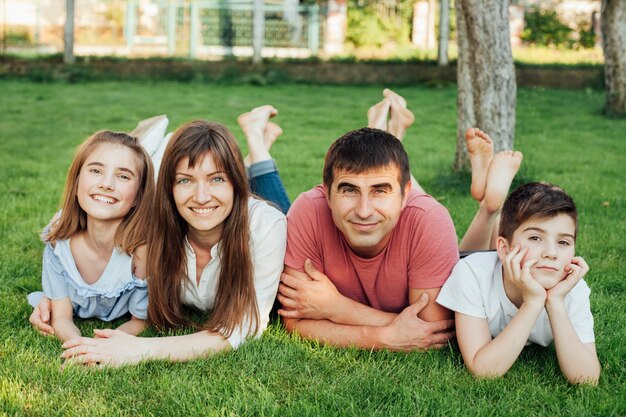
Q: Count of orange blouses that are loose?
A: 0